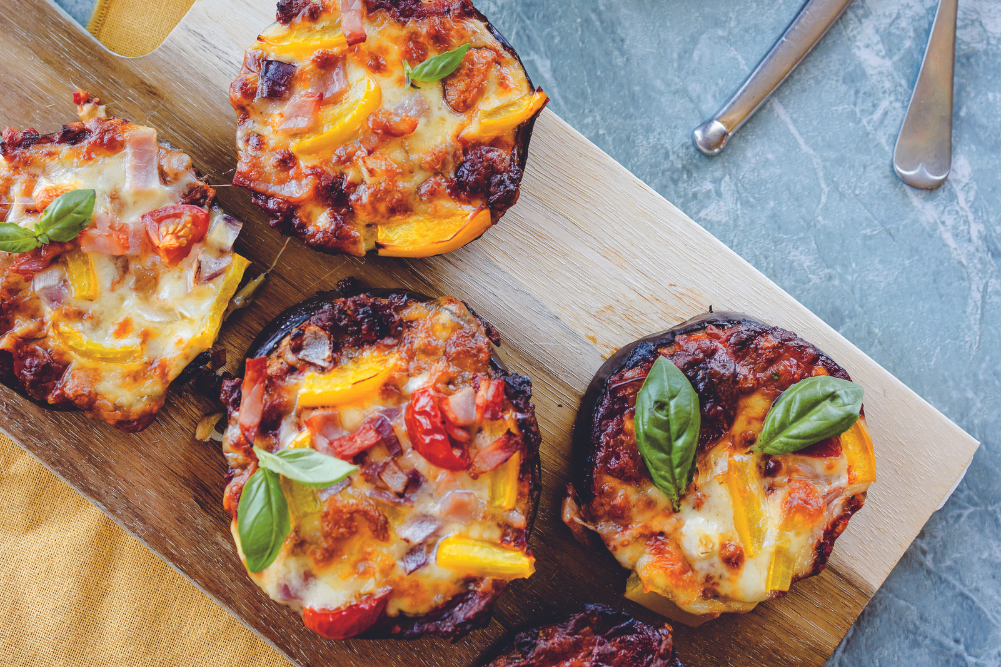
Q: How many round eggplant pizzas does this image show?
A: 5